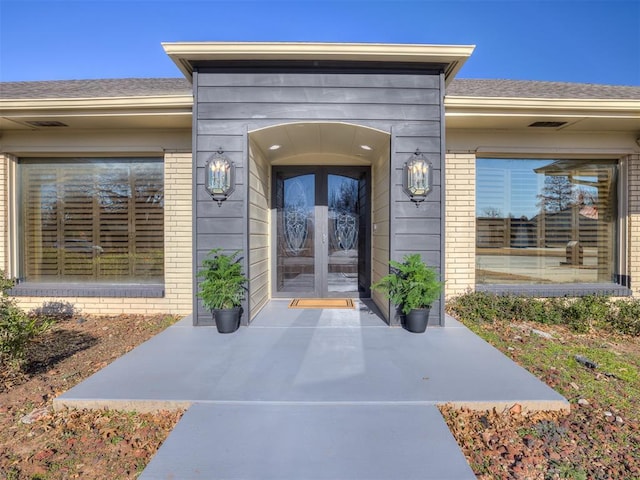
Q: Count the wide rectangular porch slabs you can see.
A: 1